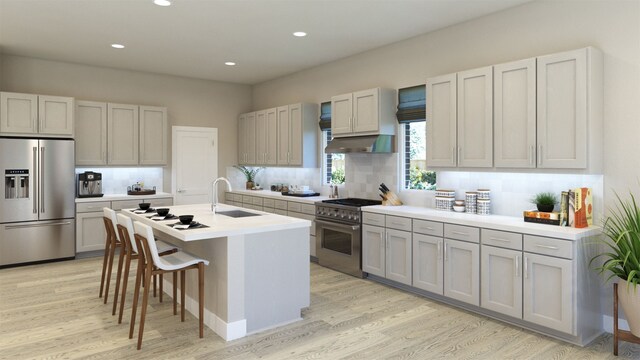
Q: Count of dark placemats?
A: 3